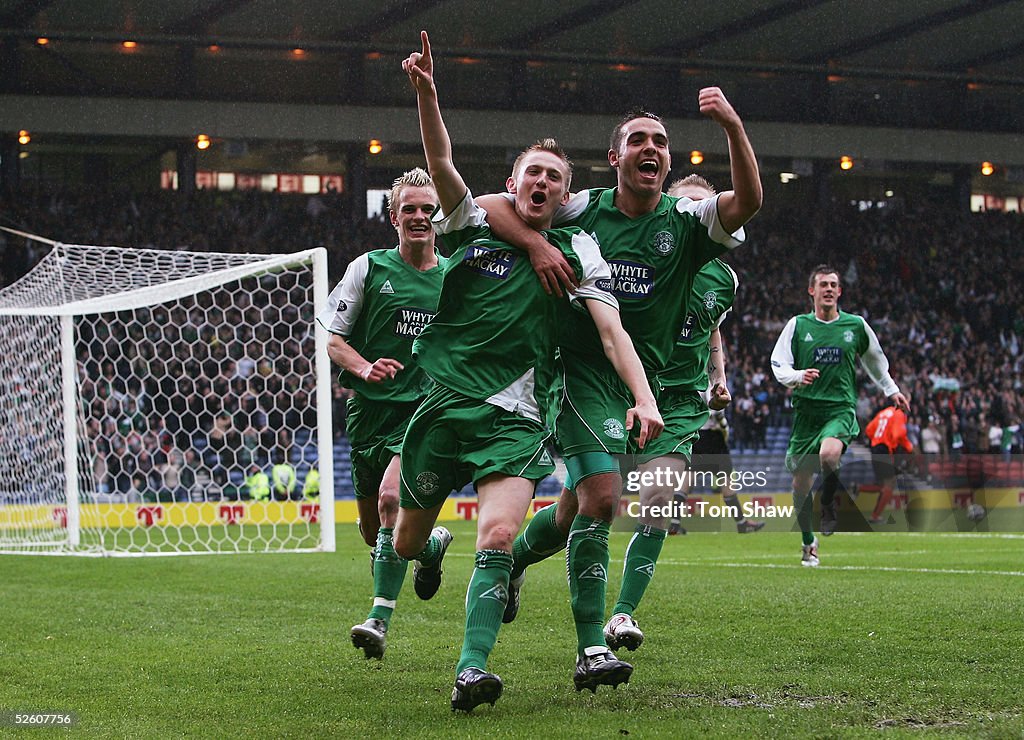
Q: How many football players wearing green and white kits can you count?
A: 5